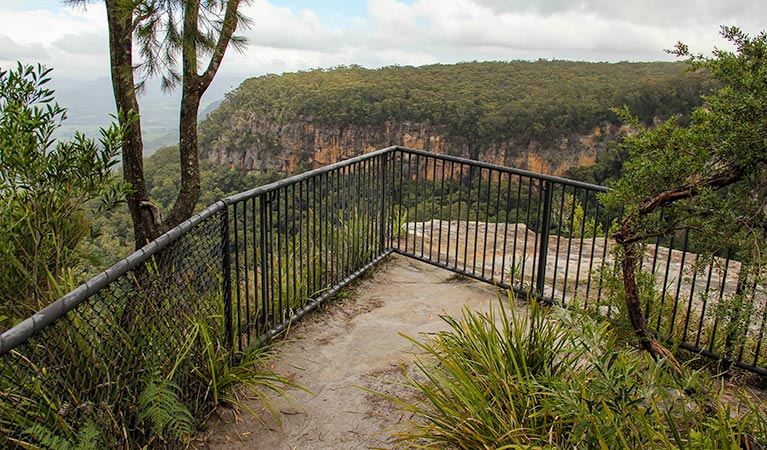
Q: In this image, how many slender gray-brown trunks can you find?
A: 2